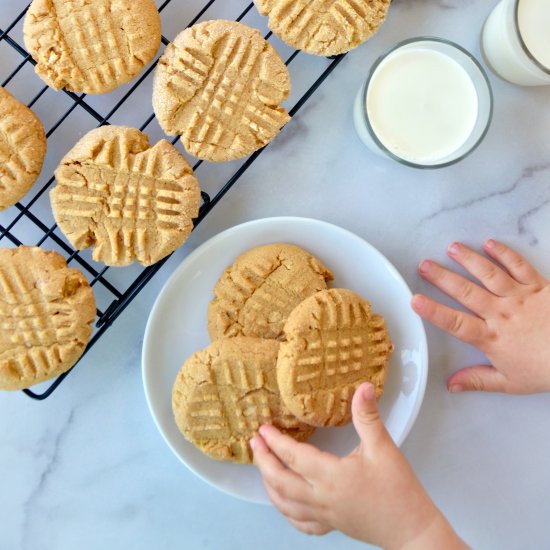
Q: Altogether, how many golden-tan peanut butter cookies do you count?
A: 9